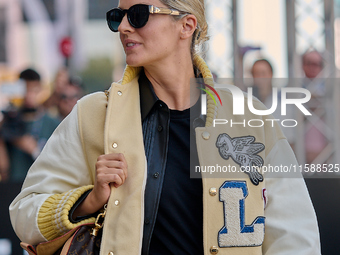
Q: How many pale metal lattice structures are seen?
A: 2